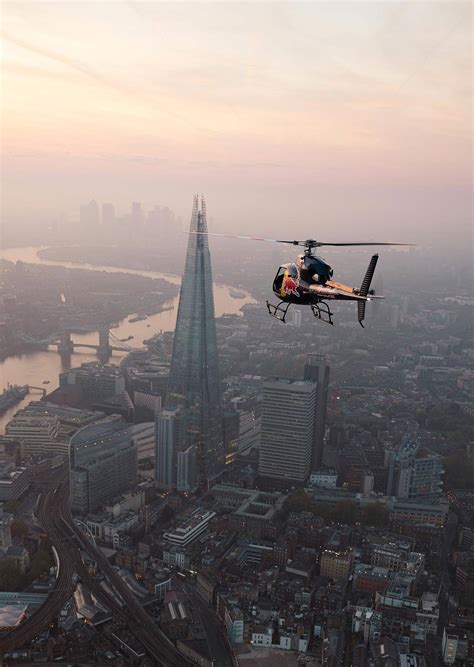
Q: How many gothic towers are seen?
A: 2